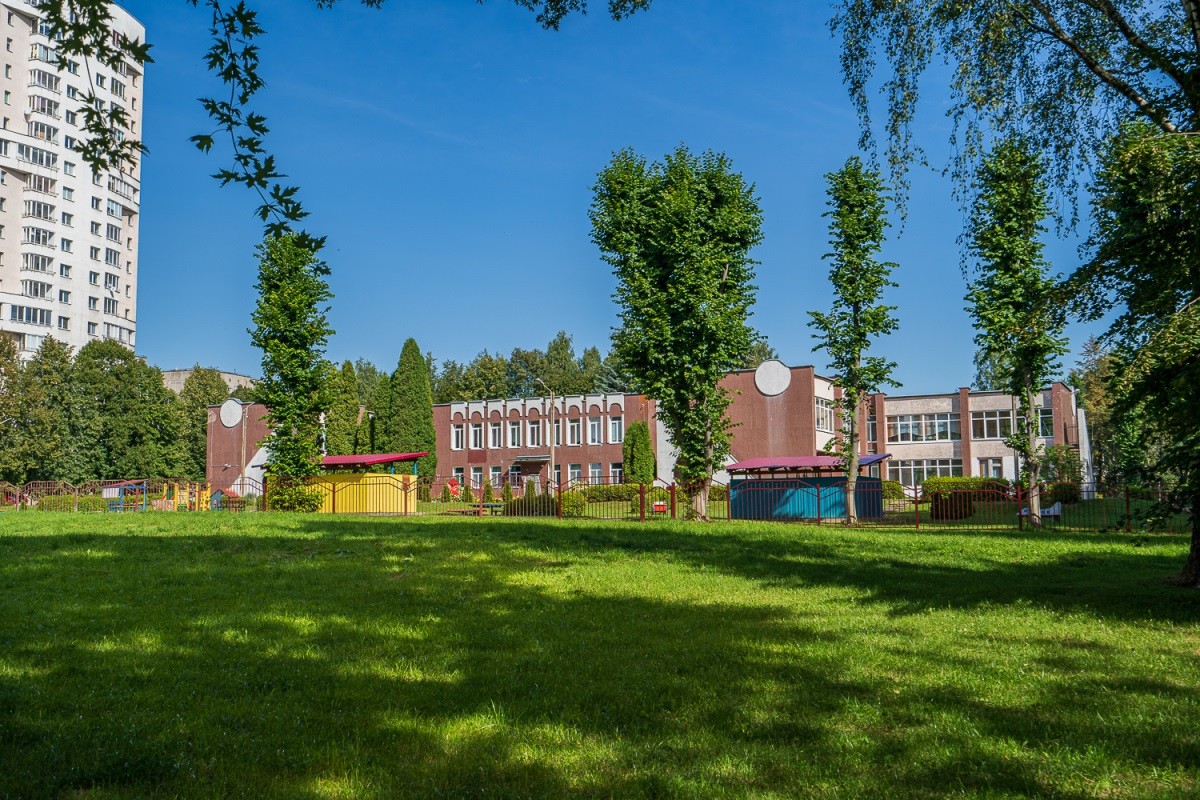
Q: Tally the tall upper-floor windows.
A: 9